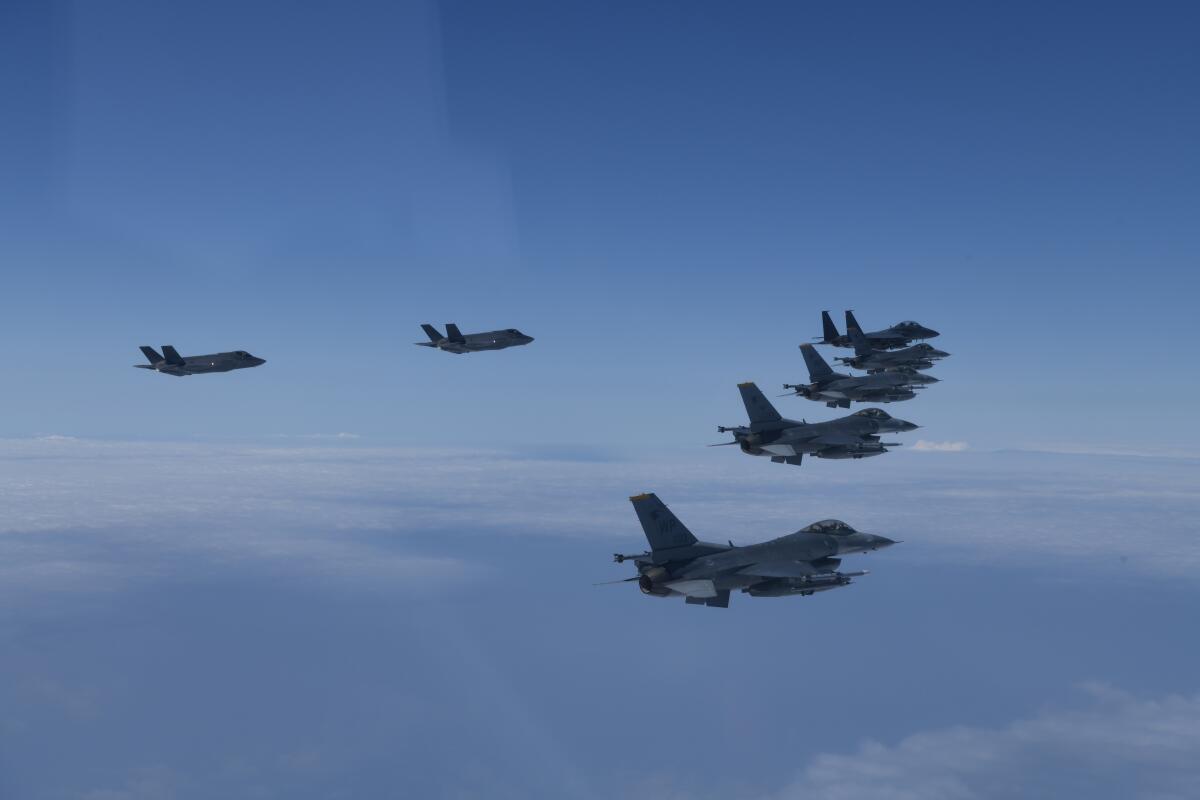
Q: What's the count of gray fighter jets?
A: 7